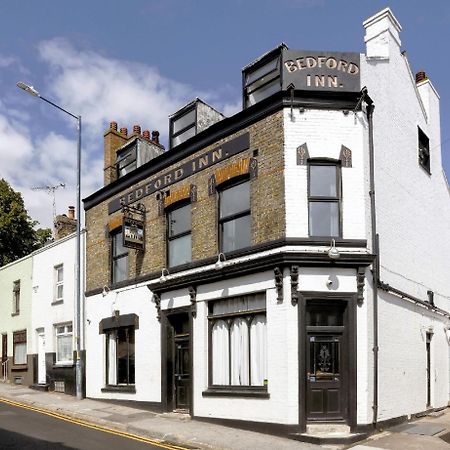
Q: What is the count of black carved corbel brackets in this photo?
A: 5